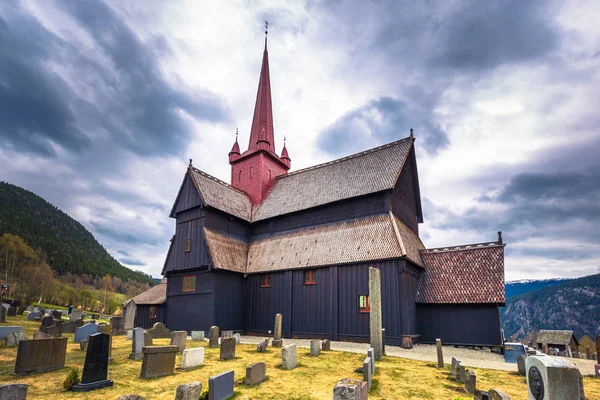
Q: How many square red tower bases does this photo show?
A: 1